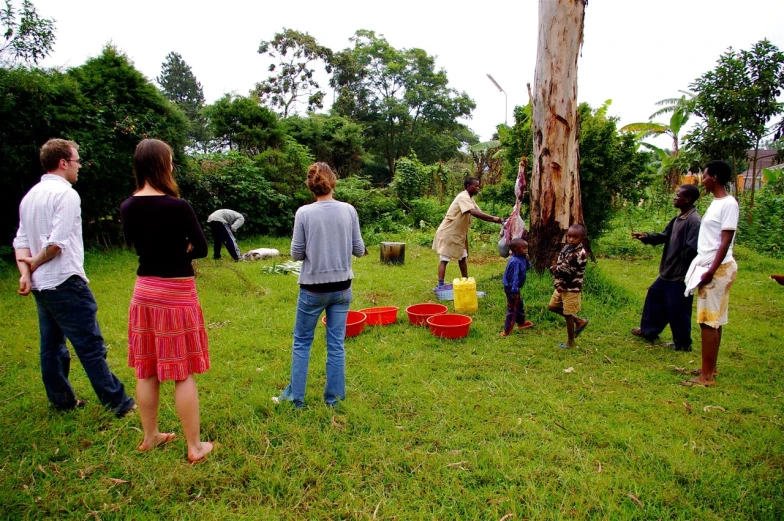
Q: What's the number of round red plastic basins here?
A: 4